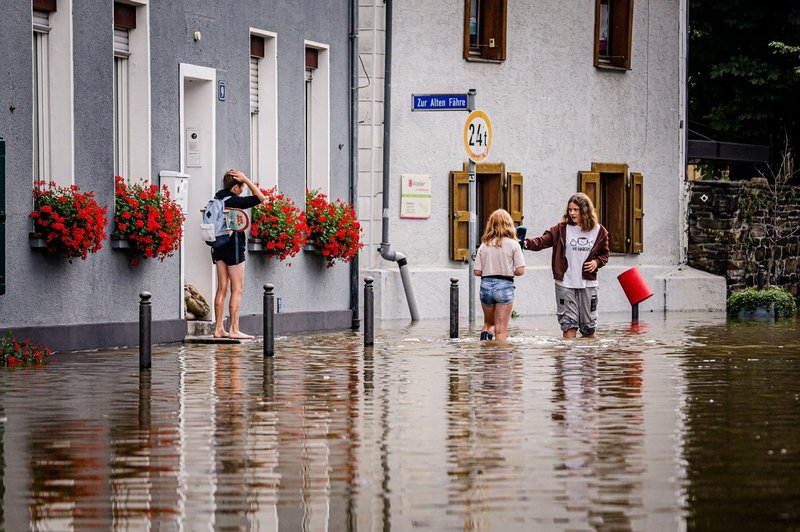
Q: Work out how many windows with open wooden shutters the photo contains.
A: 2